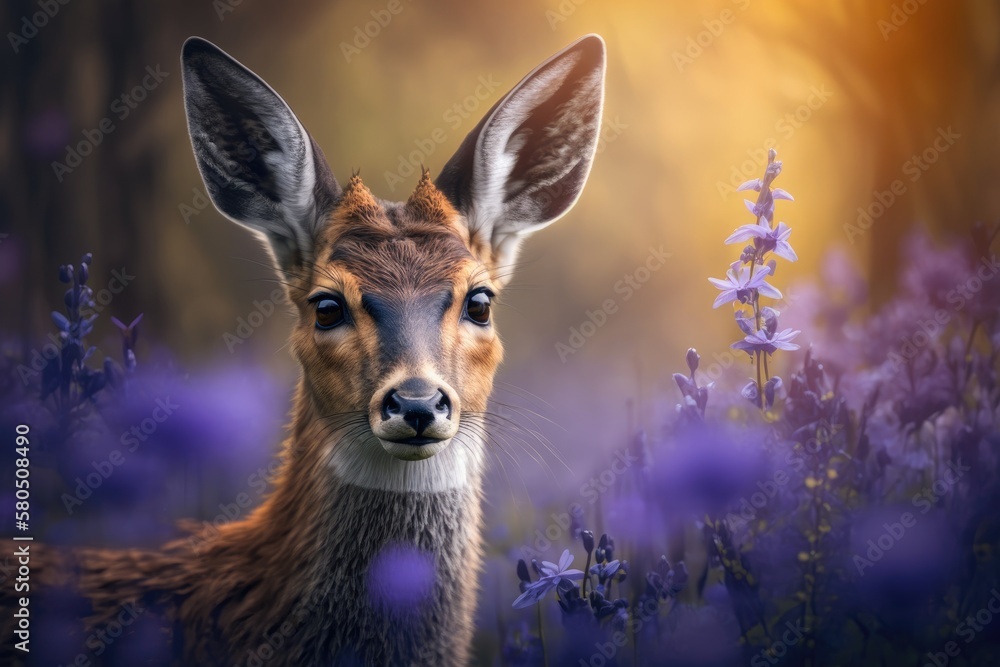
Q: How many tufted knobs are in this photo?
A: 2